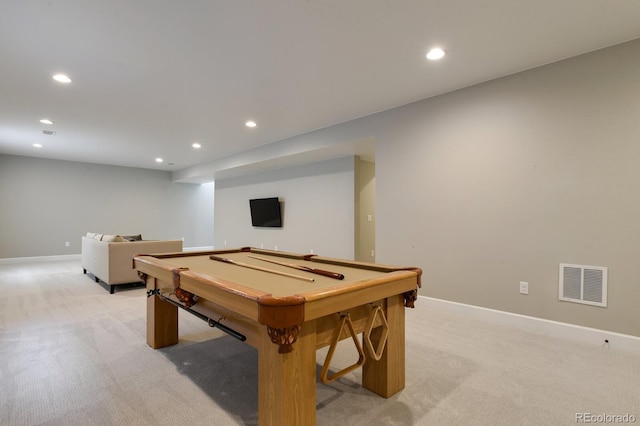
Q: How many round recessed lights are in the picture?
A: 7